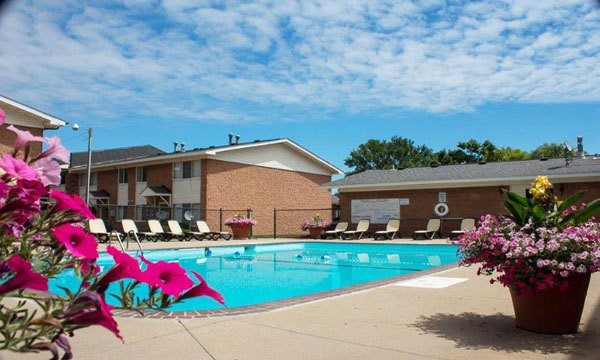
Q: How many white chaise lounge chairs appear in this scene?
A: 10